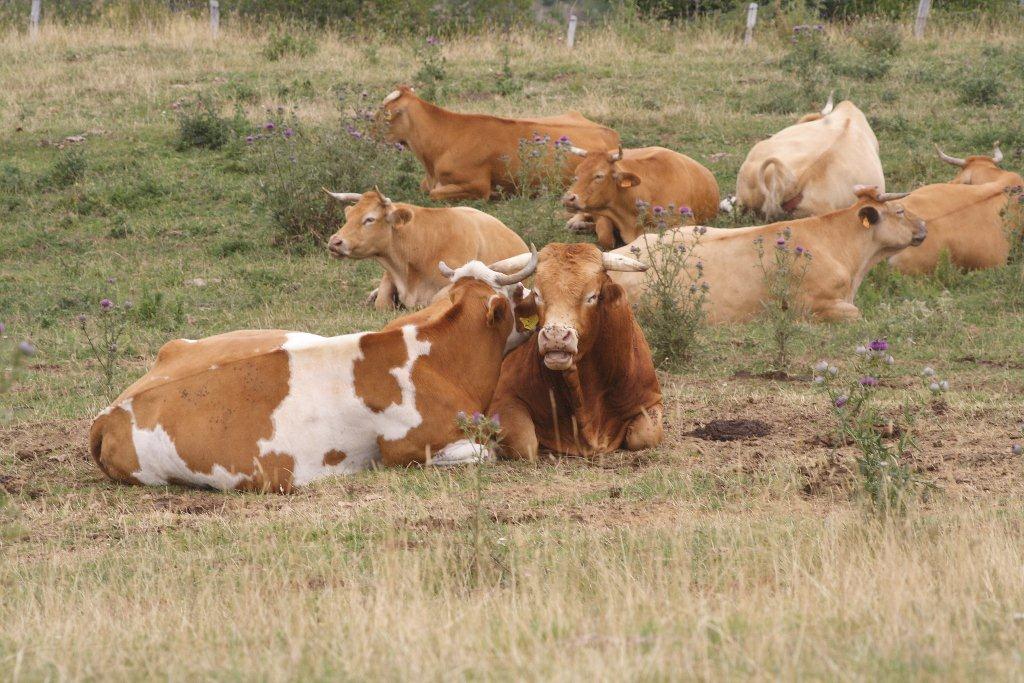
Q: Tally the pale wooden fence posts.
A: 5